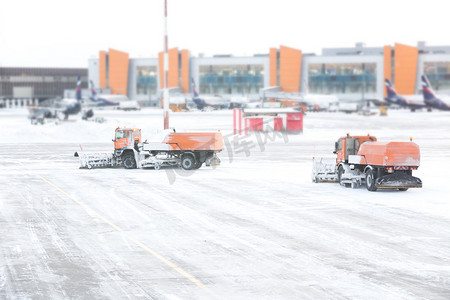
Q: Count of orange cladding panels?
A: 8